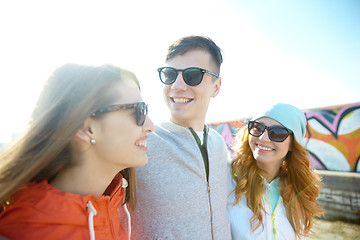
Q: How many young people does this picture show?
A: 3